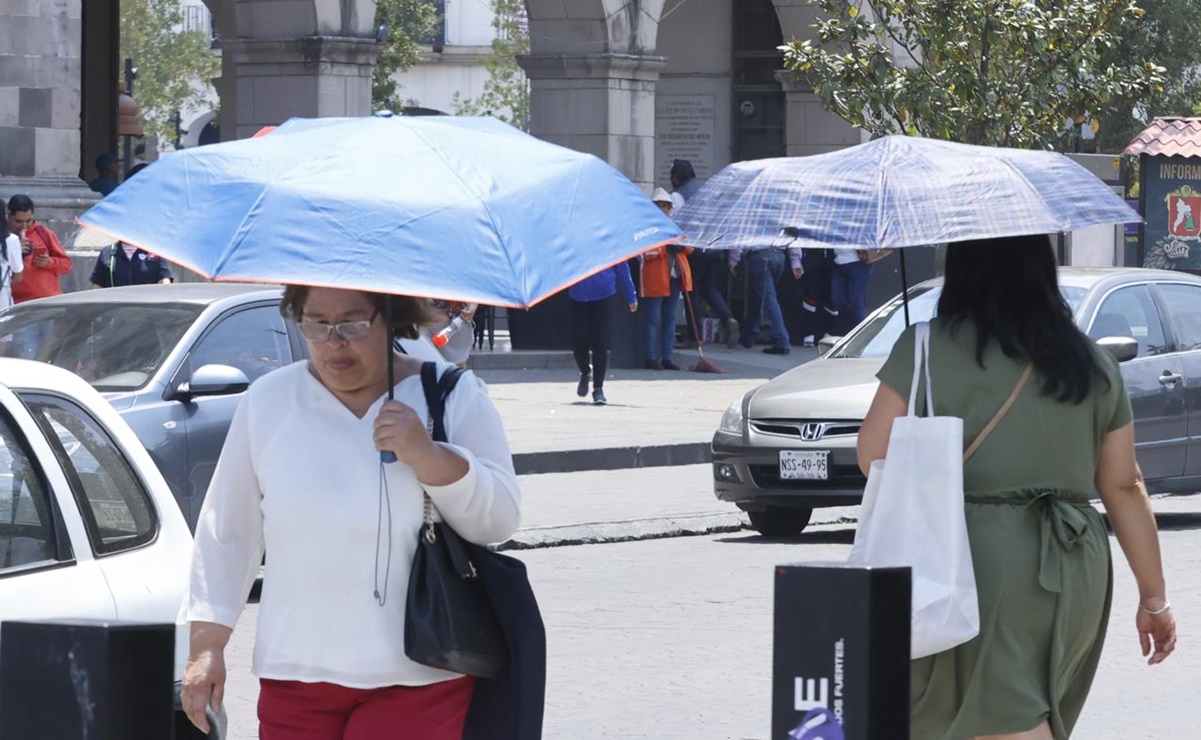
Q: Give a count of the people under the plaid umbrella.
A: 1